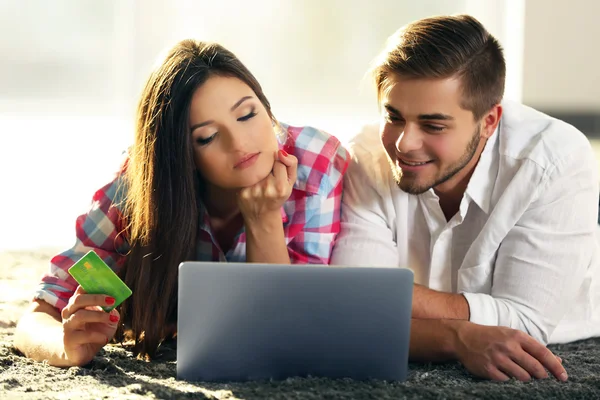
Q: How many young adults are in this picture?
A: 2